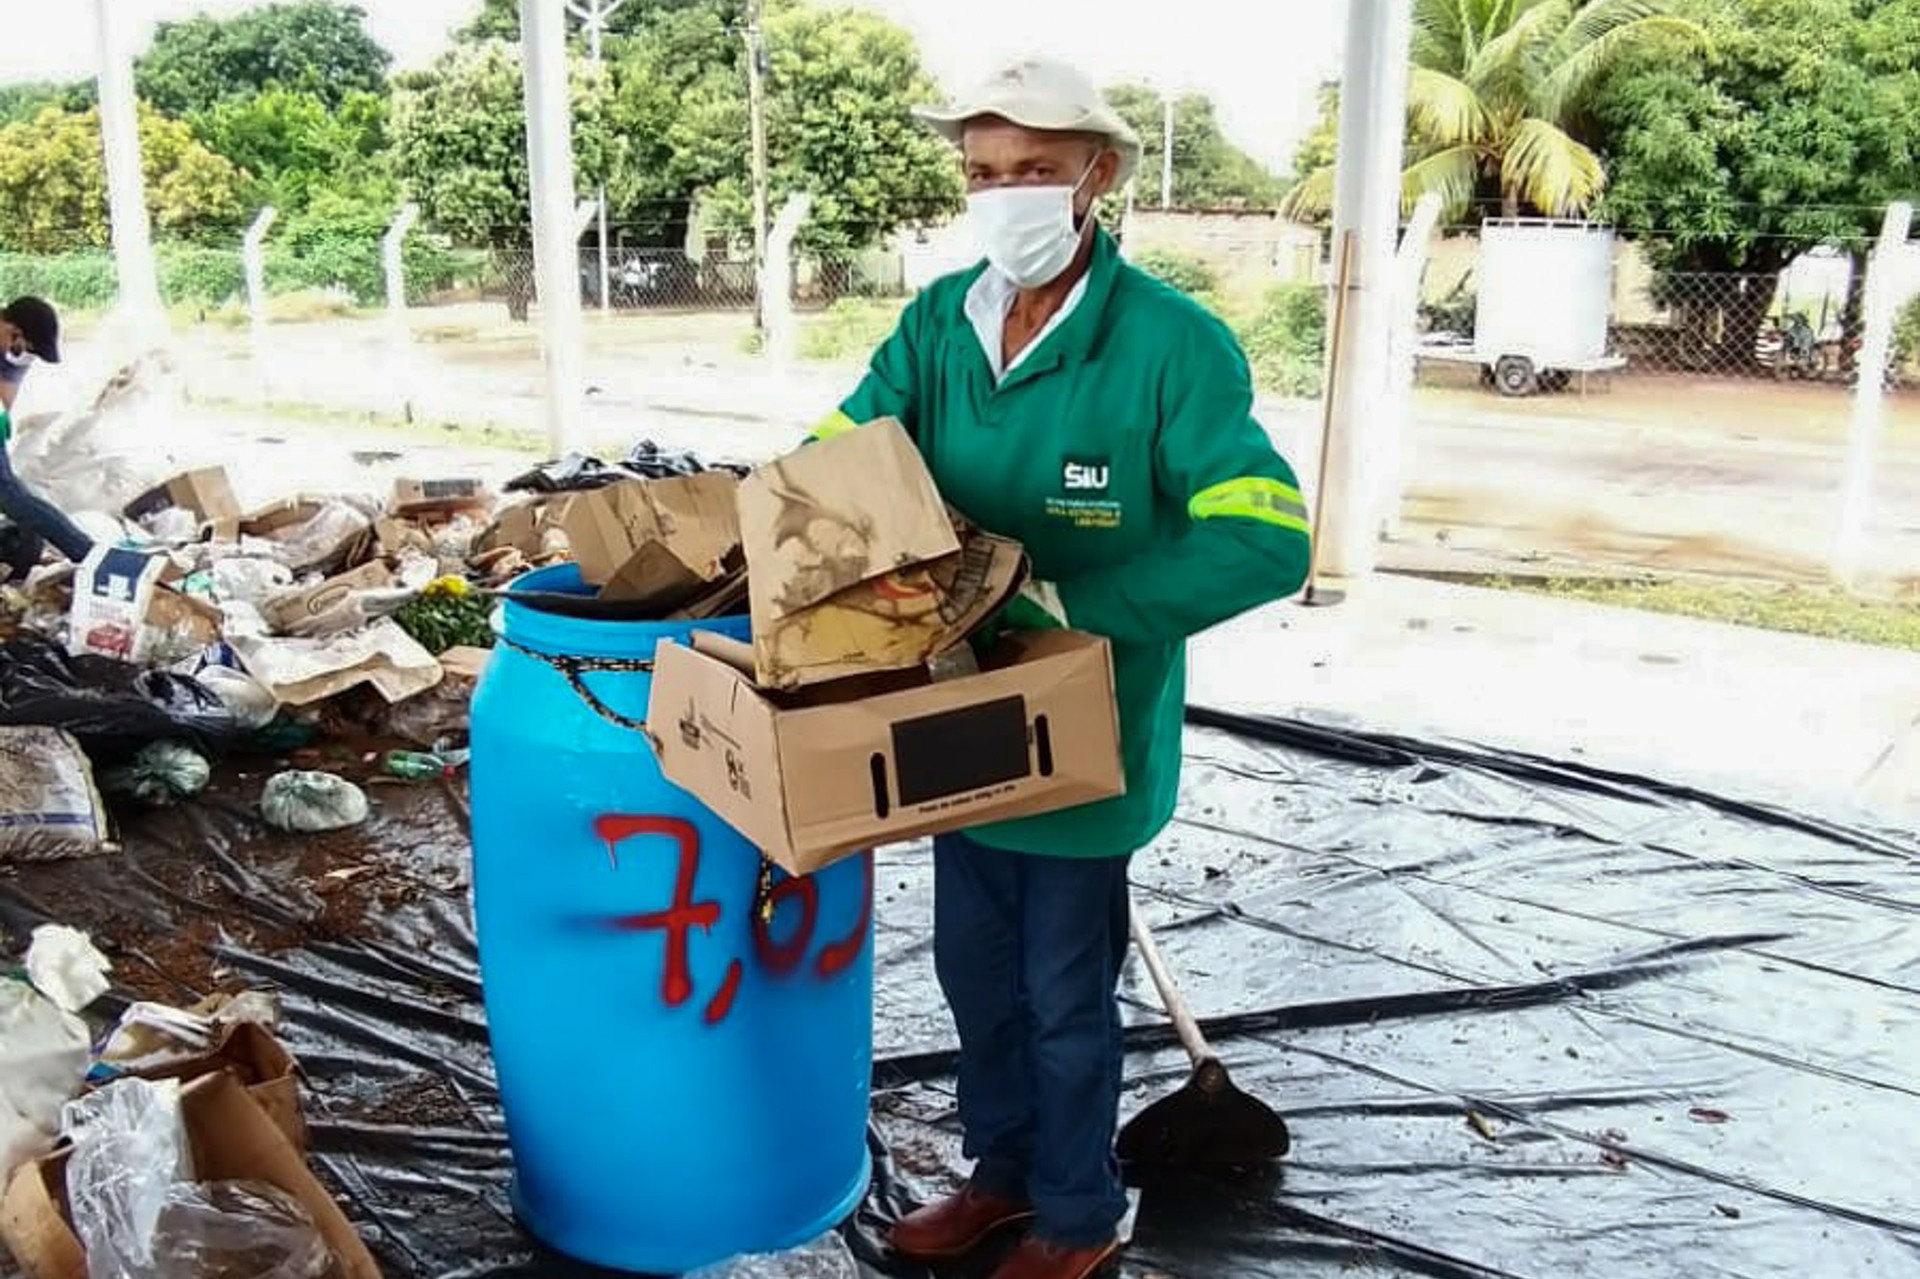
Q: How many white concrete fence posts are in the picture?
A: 6